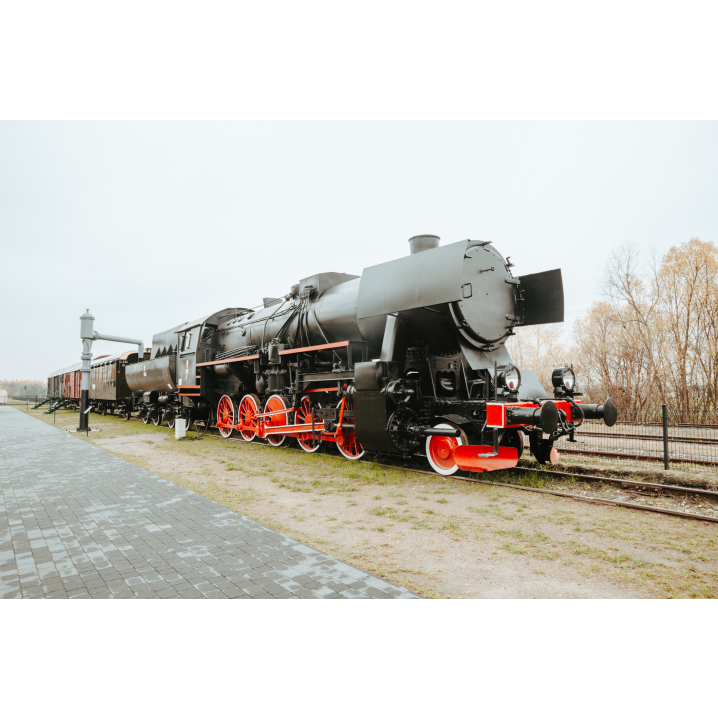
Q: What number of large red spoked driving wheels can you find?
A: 5